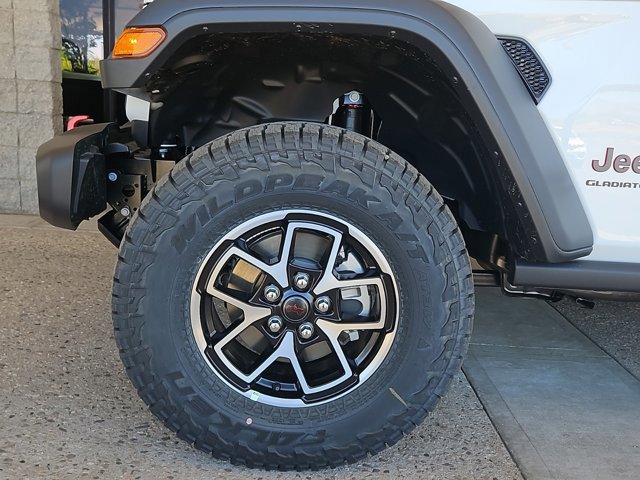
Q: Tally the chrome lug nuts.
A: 5